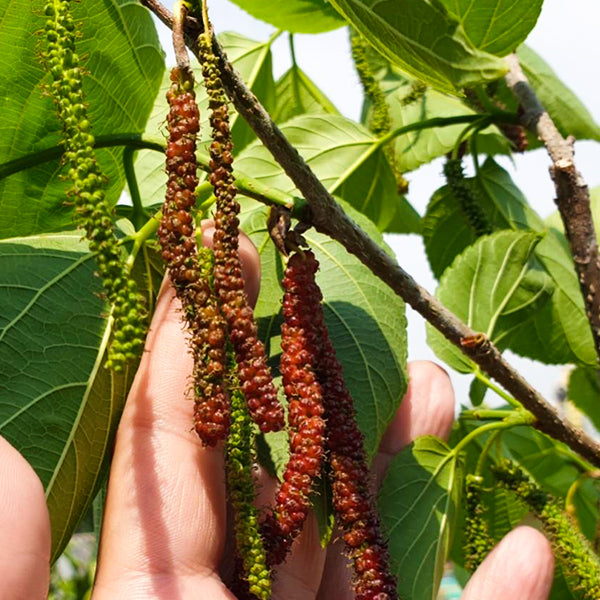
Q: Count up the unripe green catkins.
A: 6